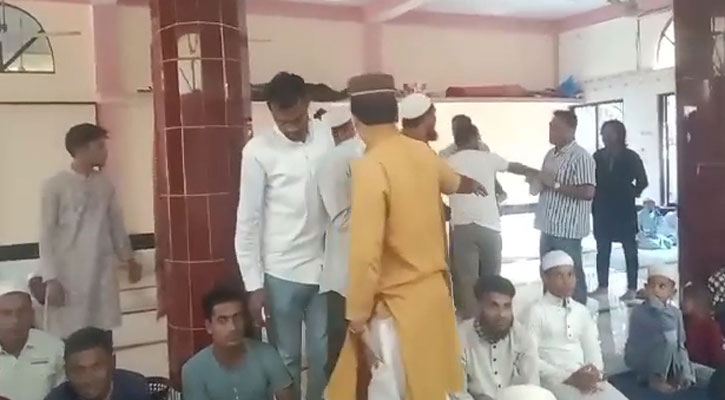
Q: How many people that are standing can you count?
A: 9